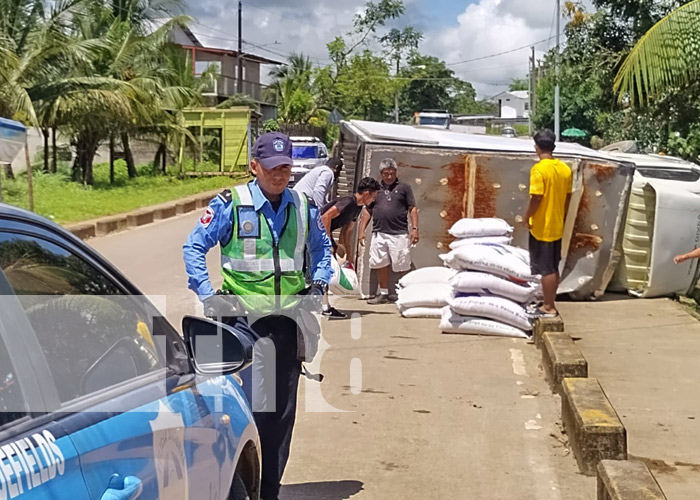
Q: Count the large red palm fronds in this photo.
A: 0